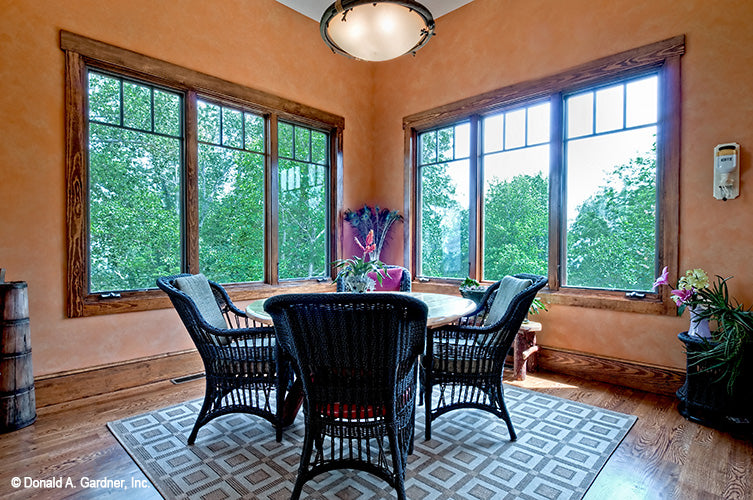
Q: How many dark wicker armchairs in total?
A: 4